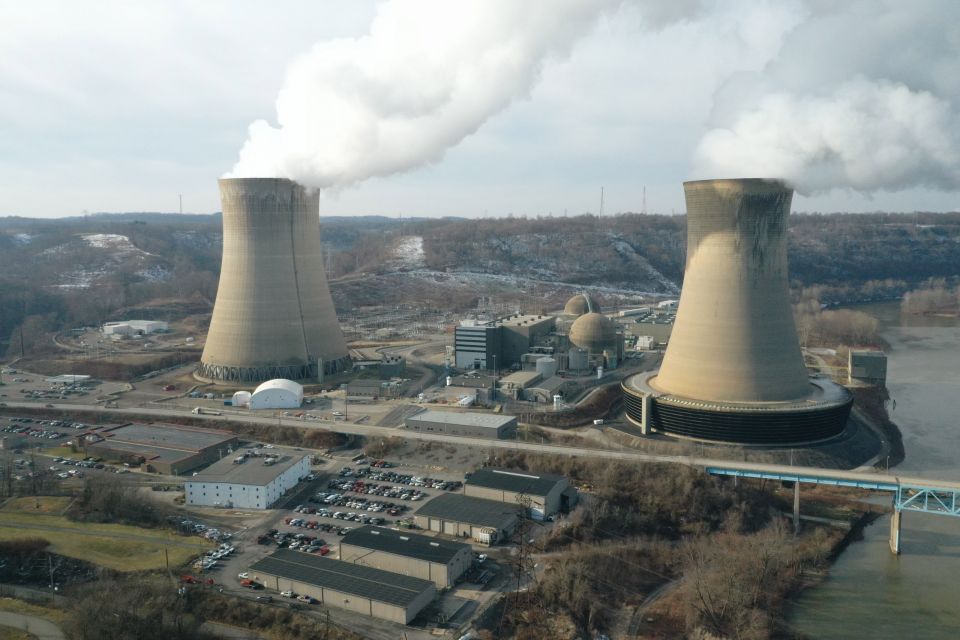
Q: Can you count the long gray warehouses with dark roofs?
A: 4